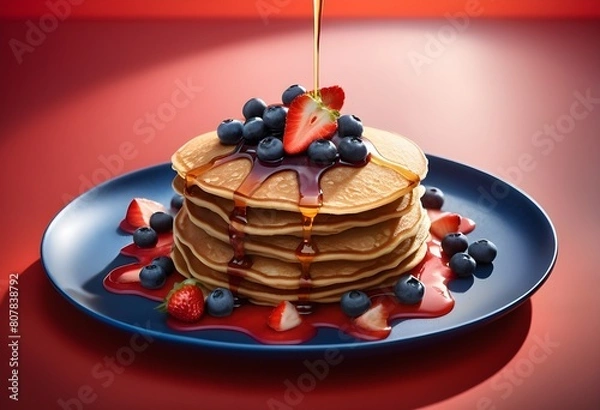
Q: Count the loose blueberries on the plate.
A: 12